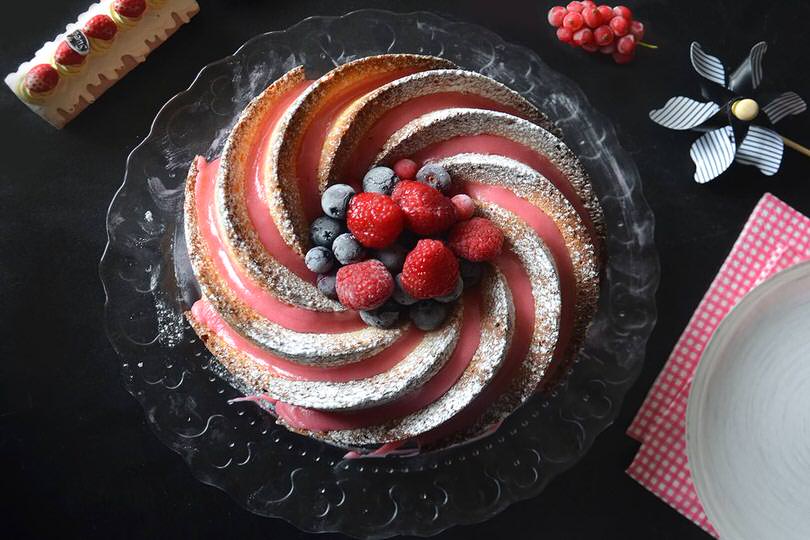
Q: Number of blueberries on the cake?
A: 13